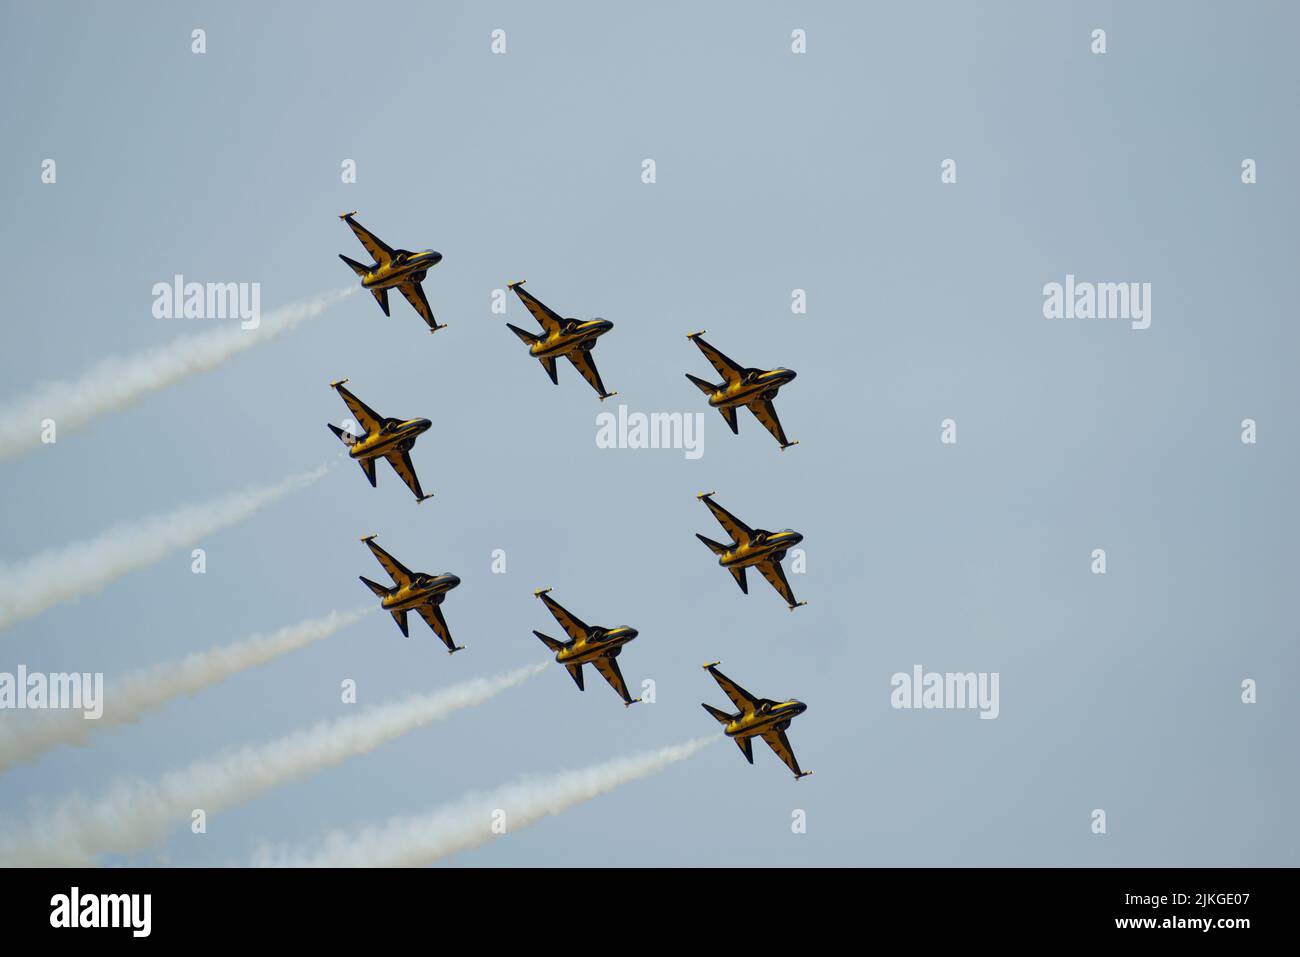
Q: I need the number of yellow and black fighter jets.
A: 8